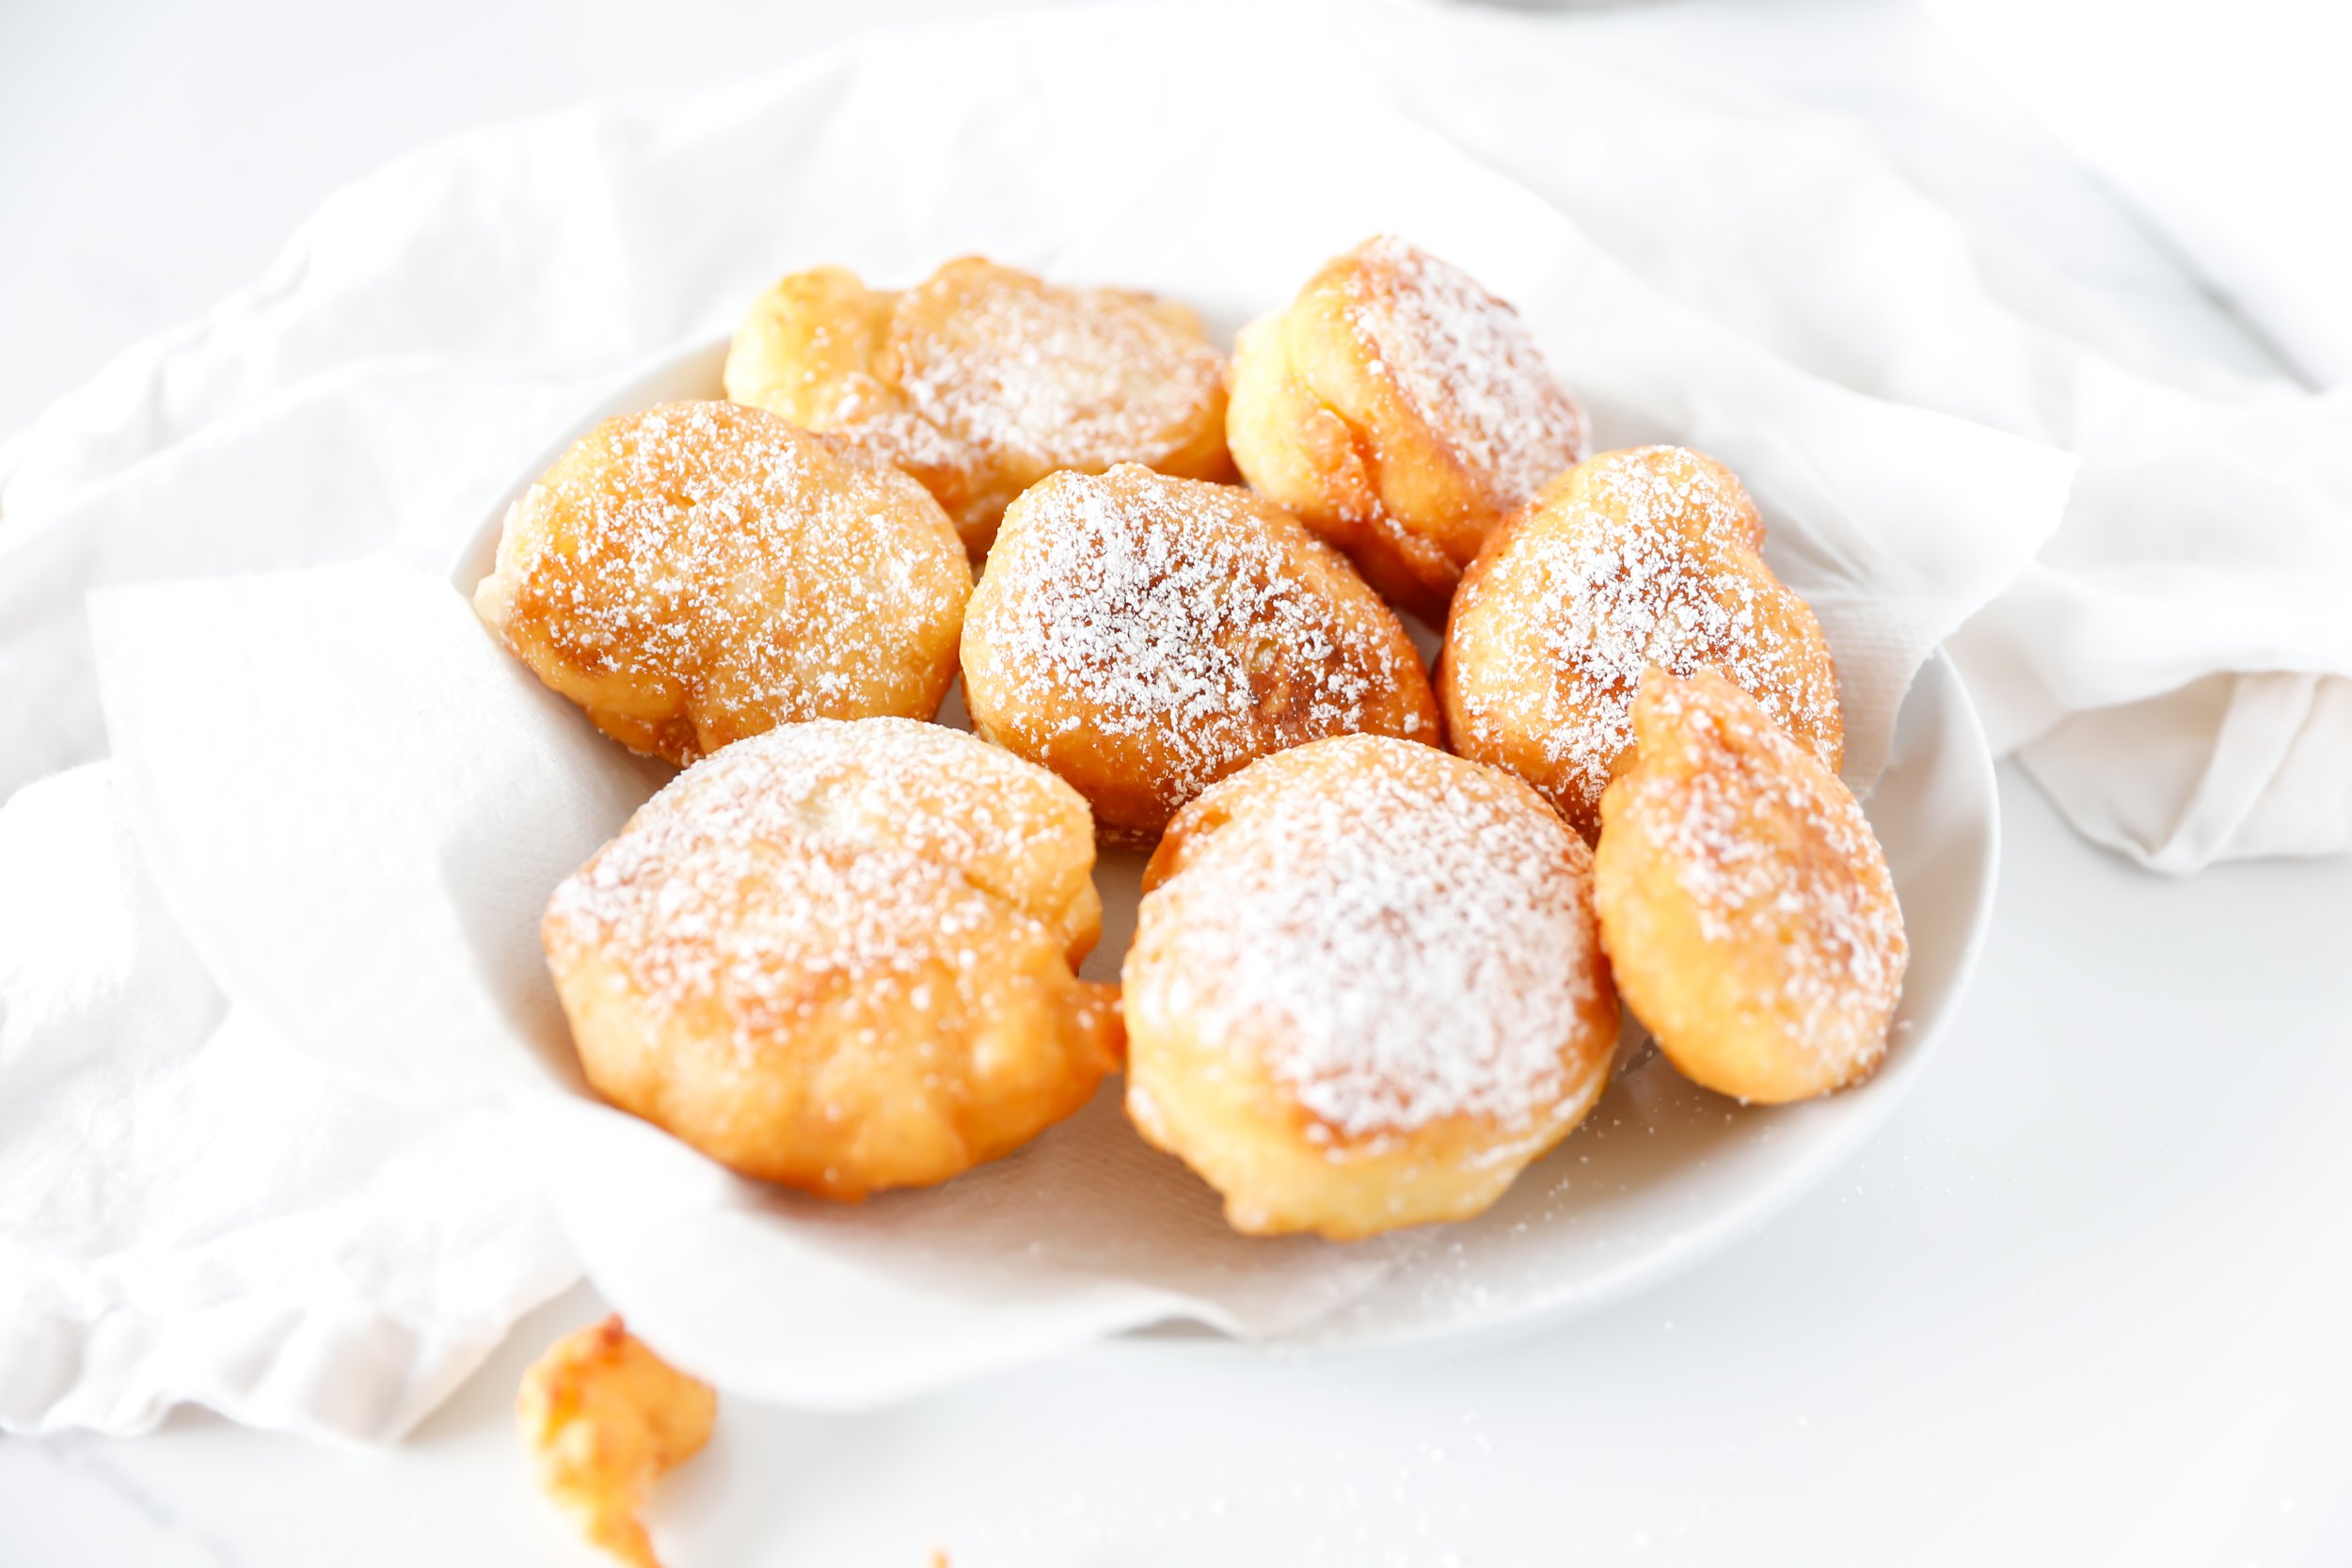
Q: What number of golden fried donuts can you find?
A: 8